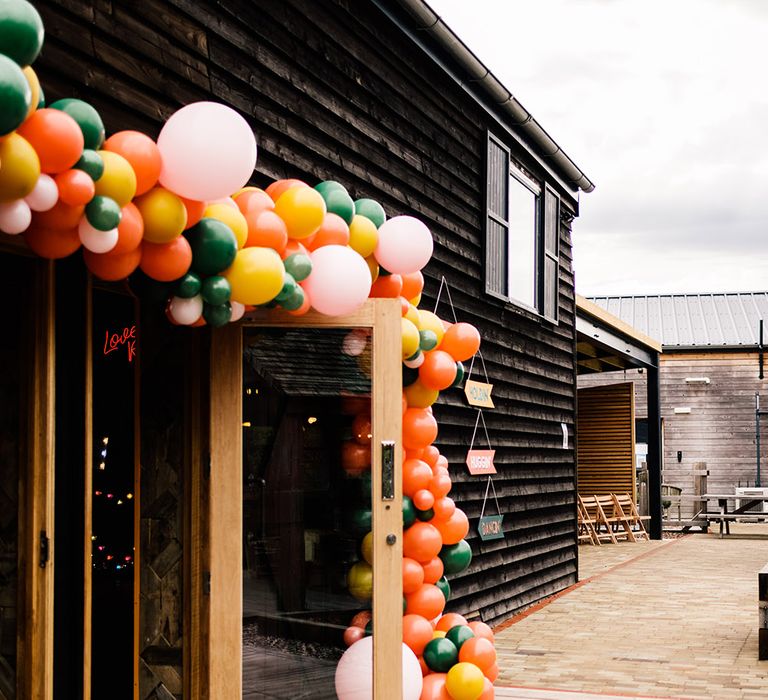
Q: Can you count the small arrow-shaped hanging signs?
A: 3